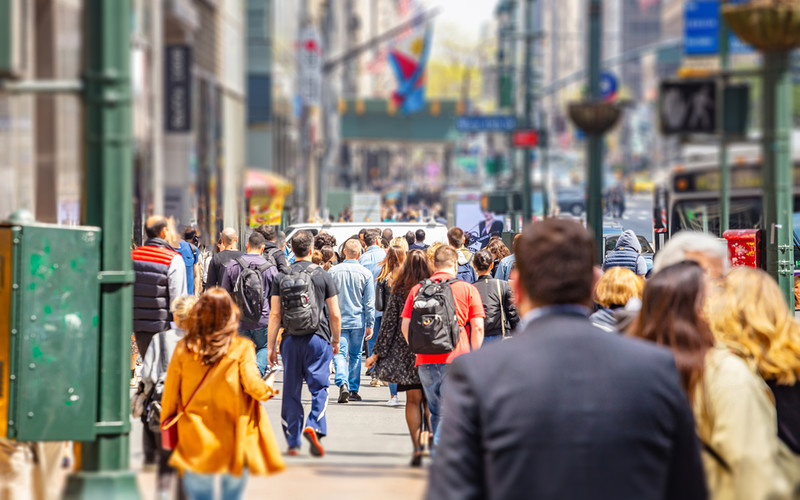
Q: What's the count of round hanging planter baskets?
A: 2